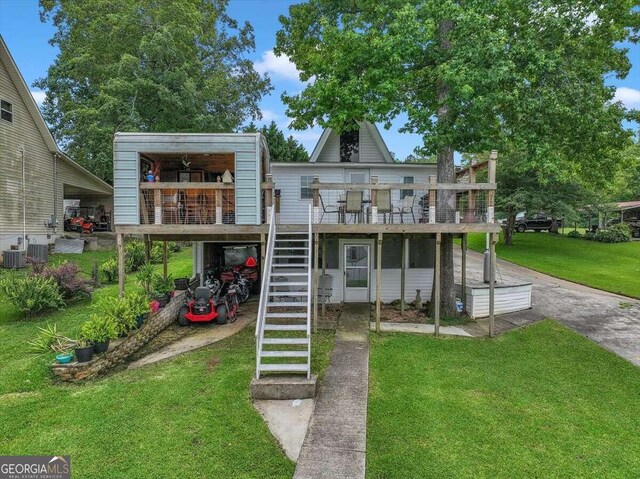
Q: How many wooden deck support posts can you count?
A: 11